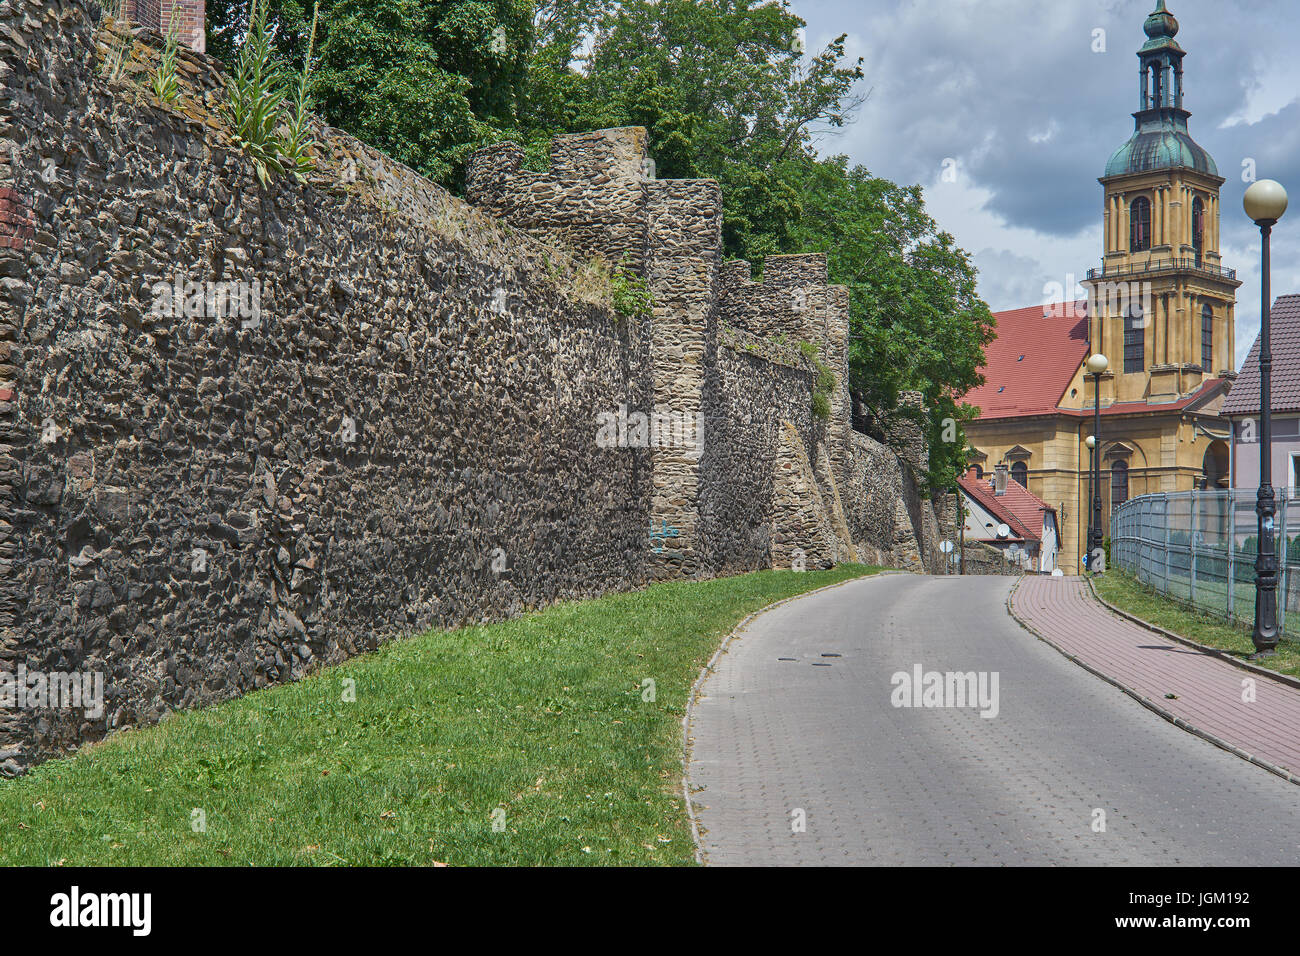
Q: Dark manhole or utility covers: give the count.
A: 3